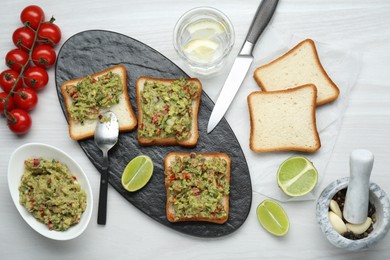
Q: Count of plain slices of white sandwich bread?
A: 2